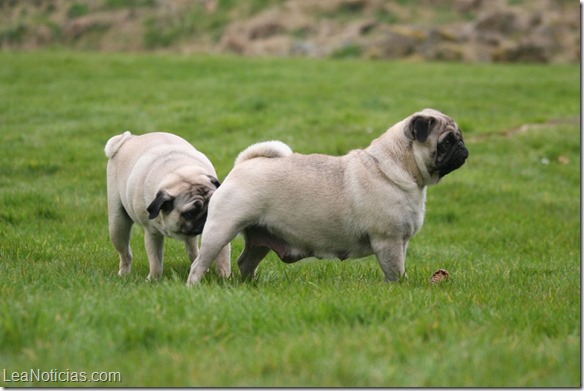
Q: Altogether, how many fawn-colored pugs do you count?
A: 2